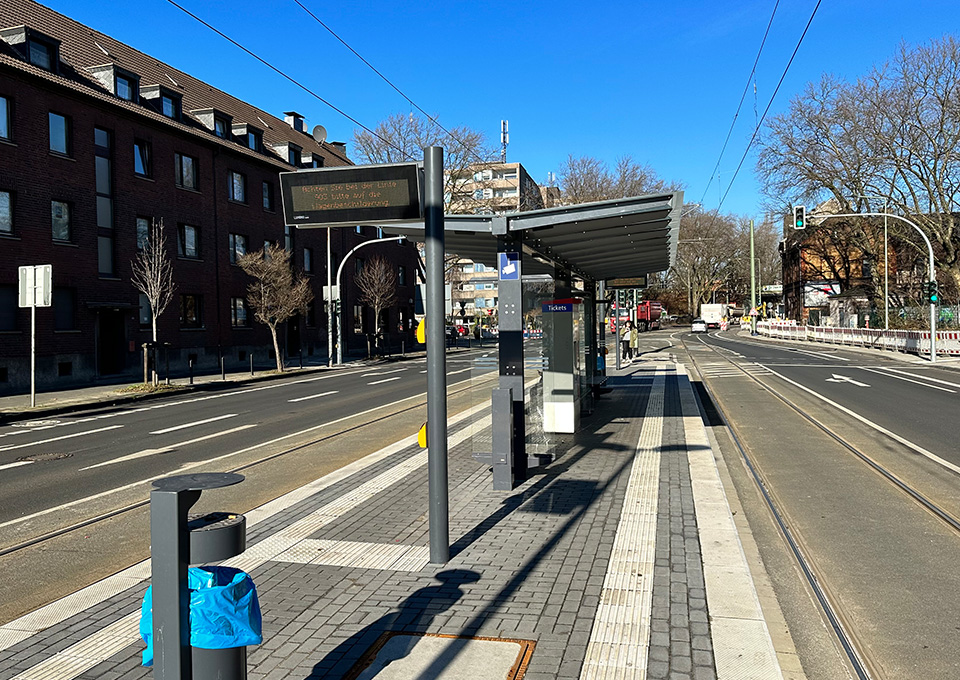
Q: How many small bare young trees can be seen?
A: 3